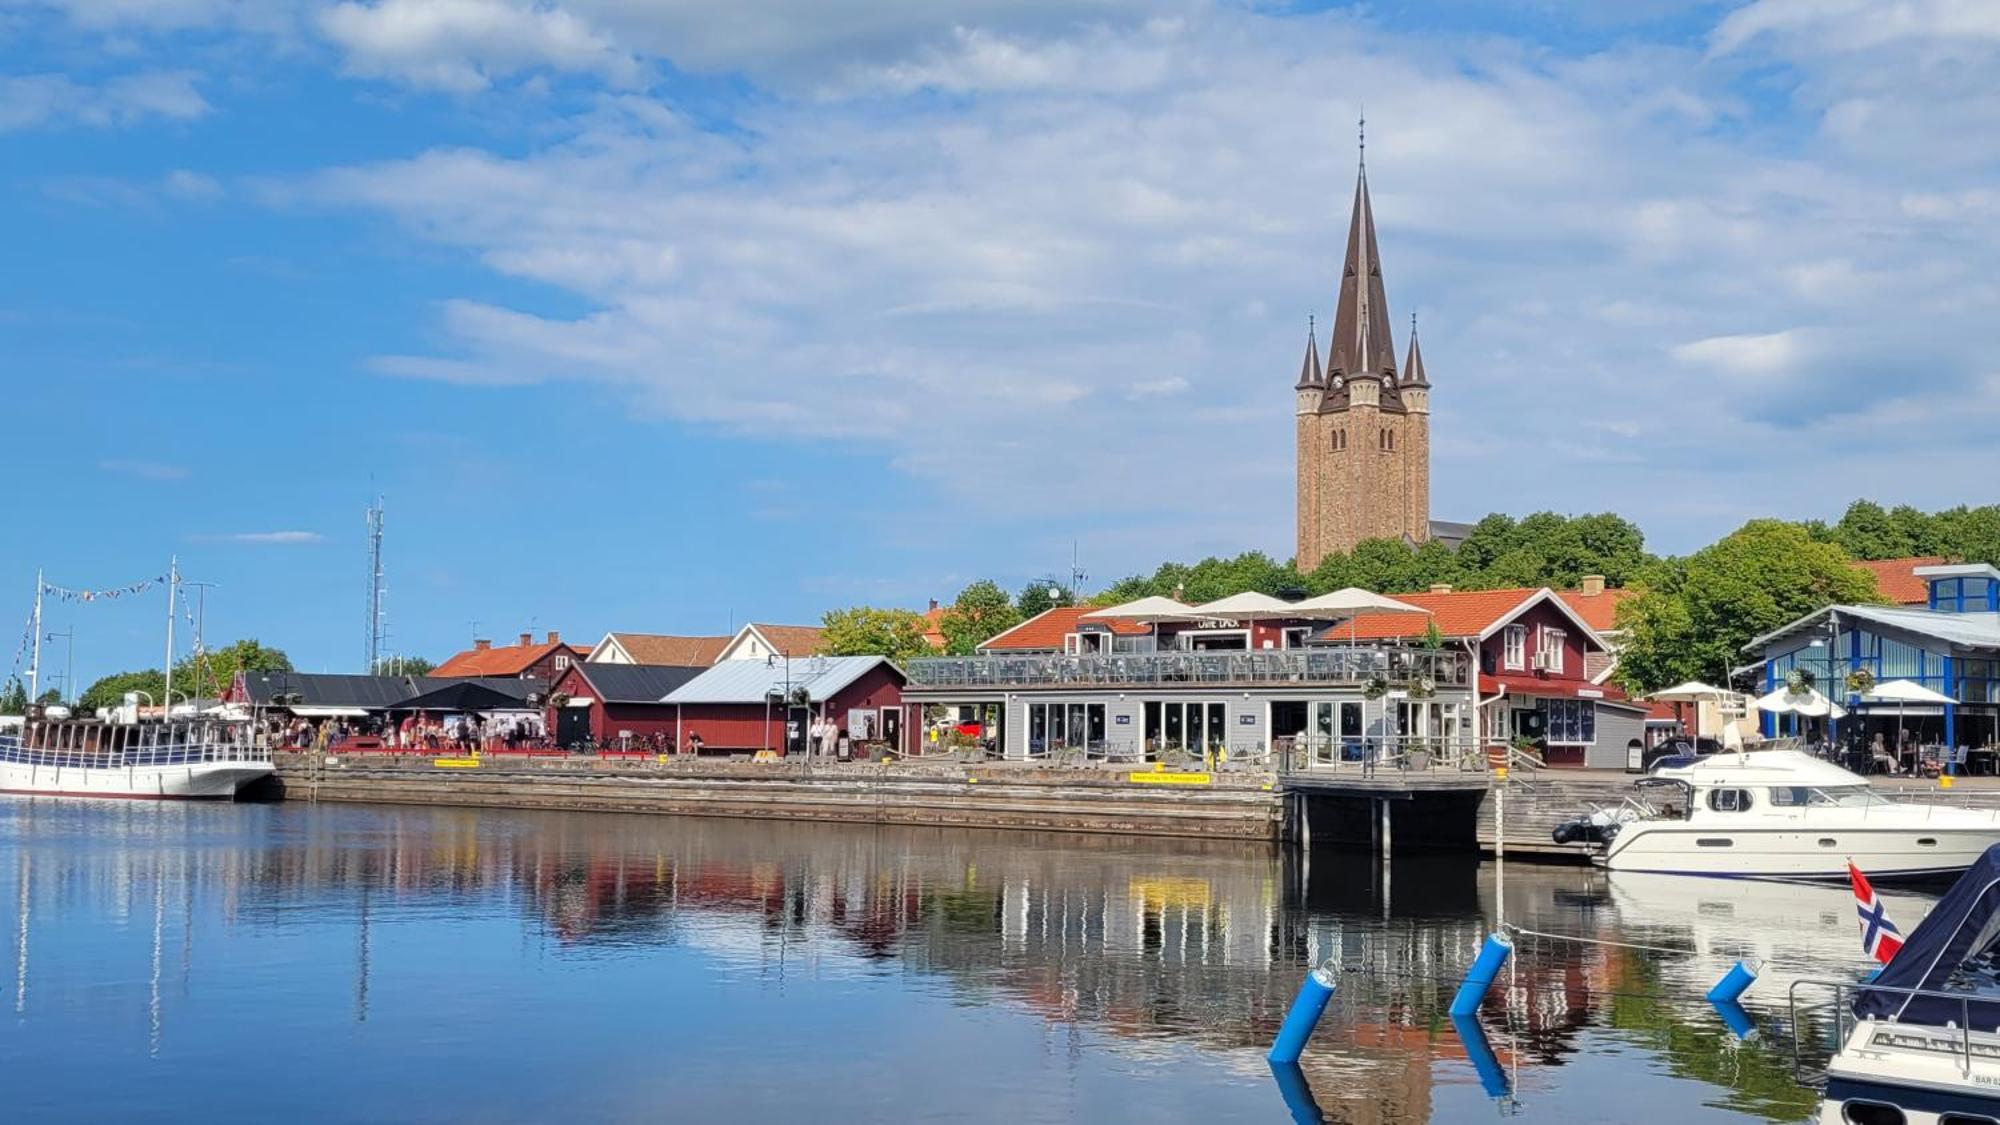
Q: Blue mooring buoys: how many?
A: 3